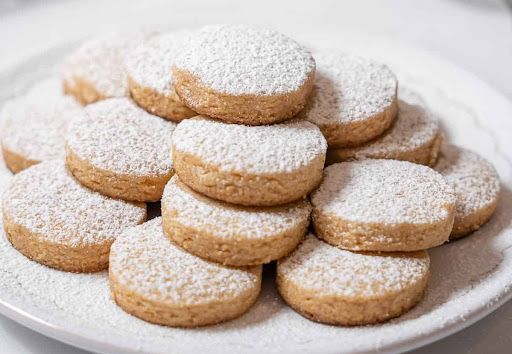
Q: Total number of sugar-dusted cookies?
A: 14